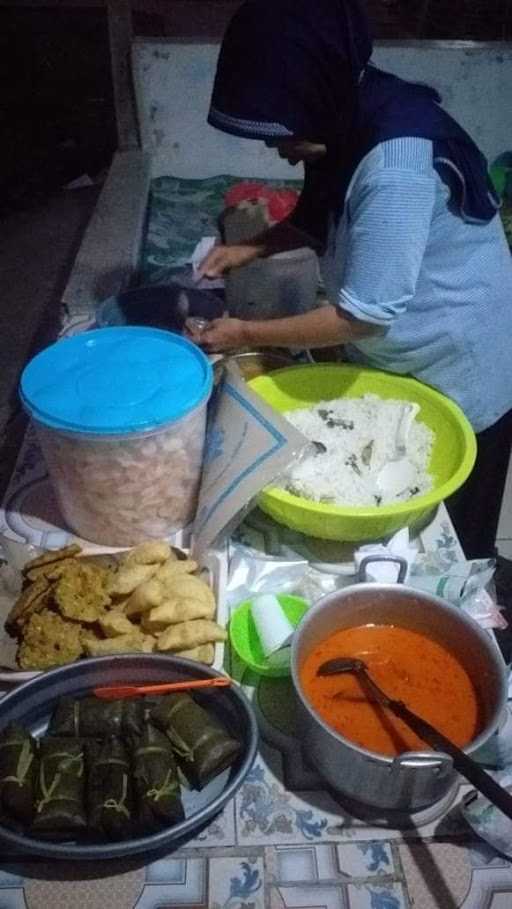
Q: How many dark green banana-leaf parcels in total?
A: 6